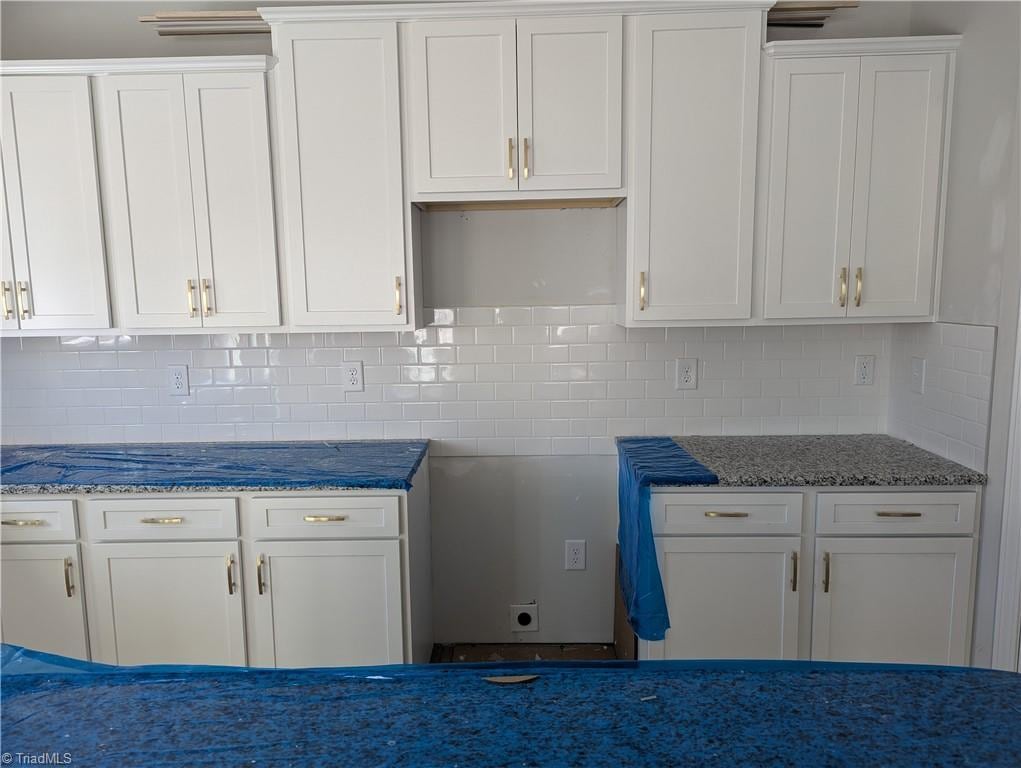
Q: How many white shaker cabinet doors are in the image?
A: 15